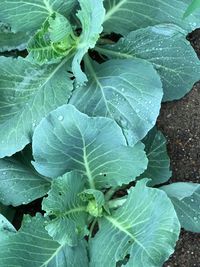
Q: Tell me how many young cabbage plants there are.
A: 2